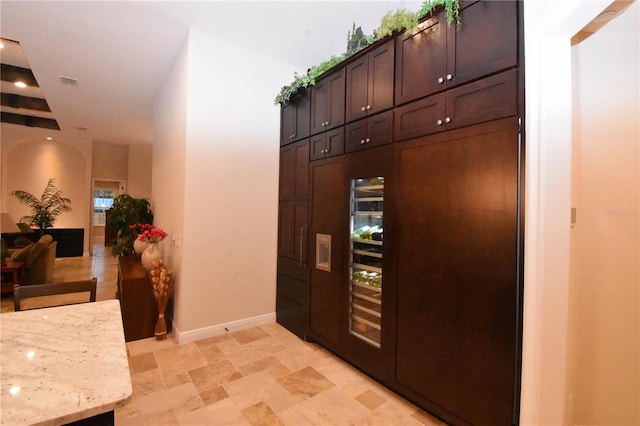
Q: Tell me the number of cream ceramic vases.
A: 2